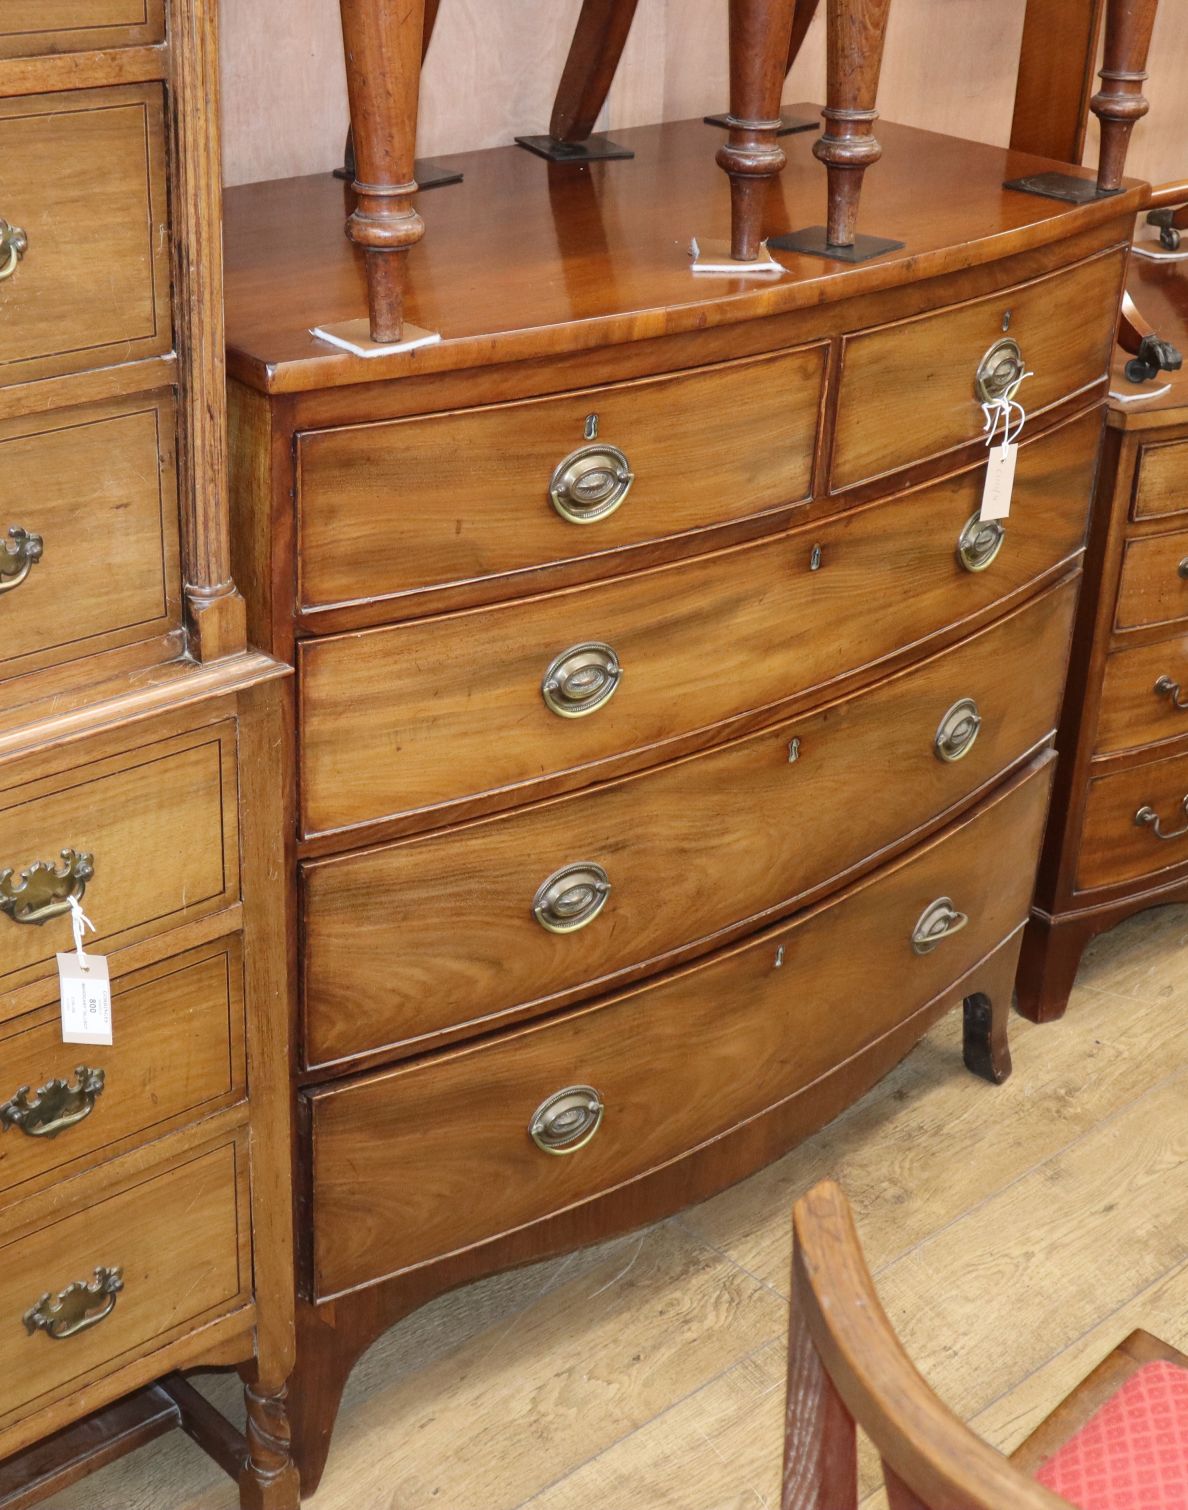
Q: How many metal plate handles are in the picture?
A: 13